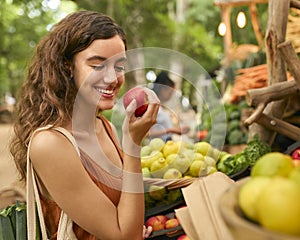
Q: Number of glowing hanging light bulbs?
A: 2